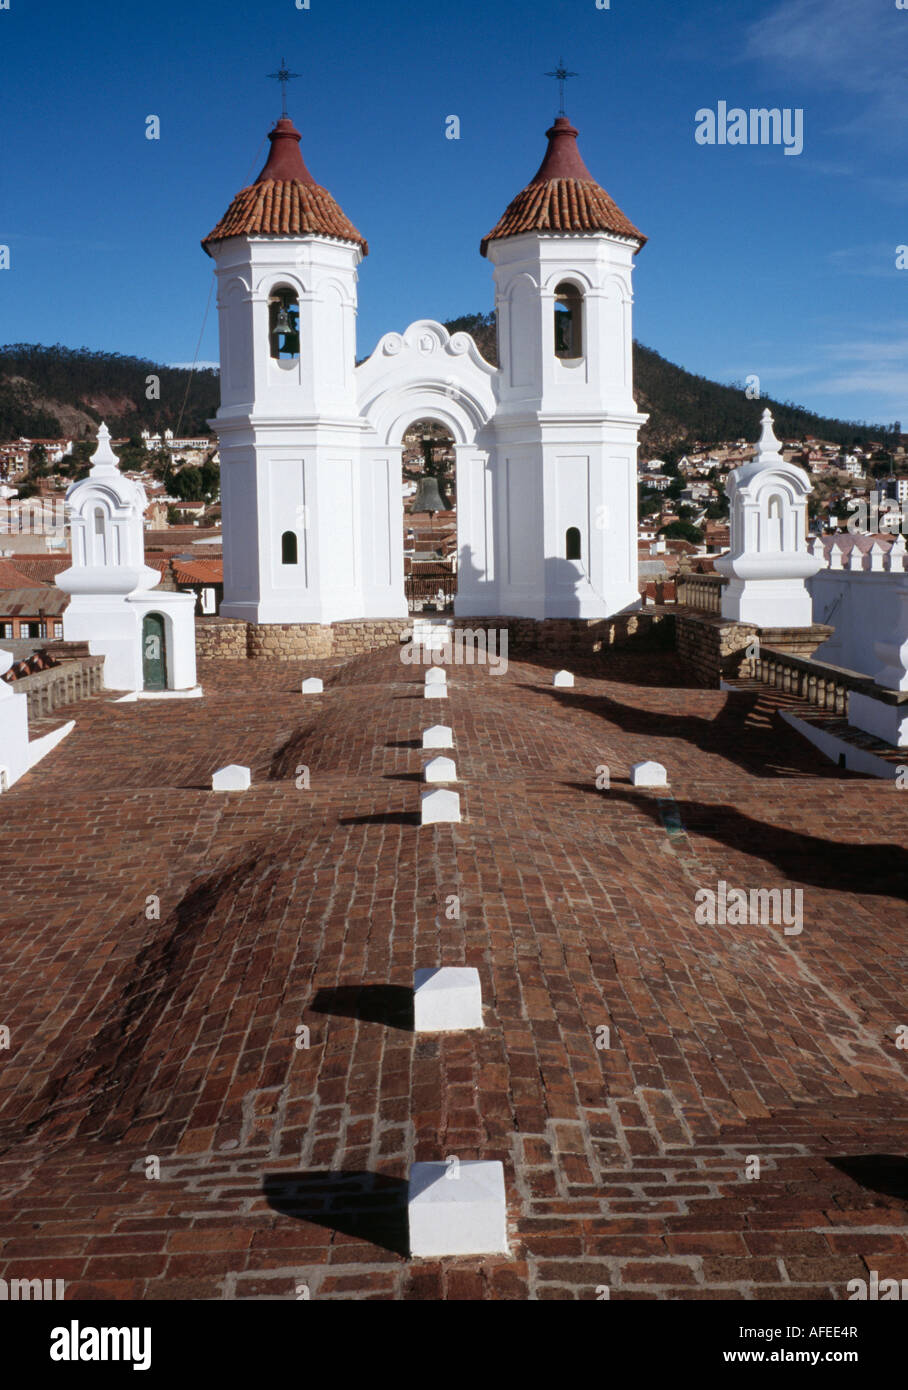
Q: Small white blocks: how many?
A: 11